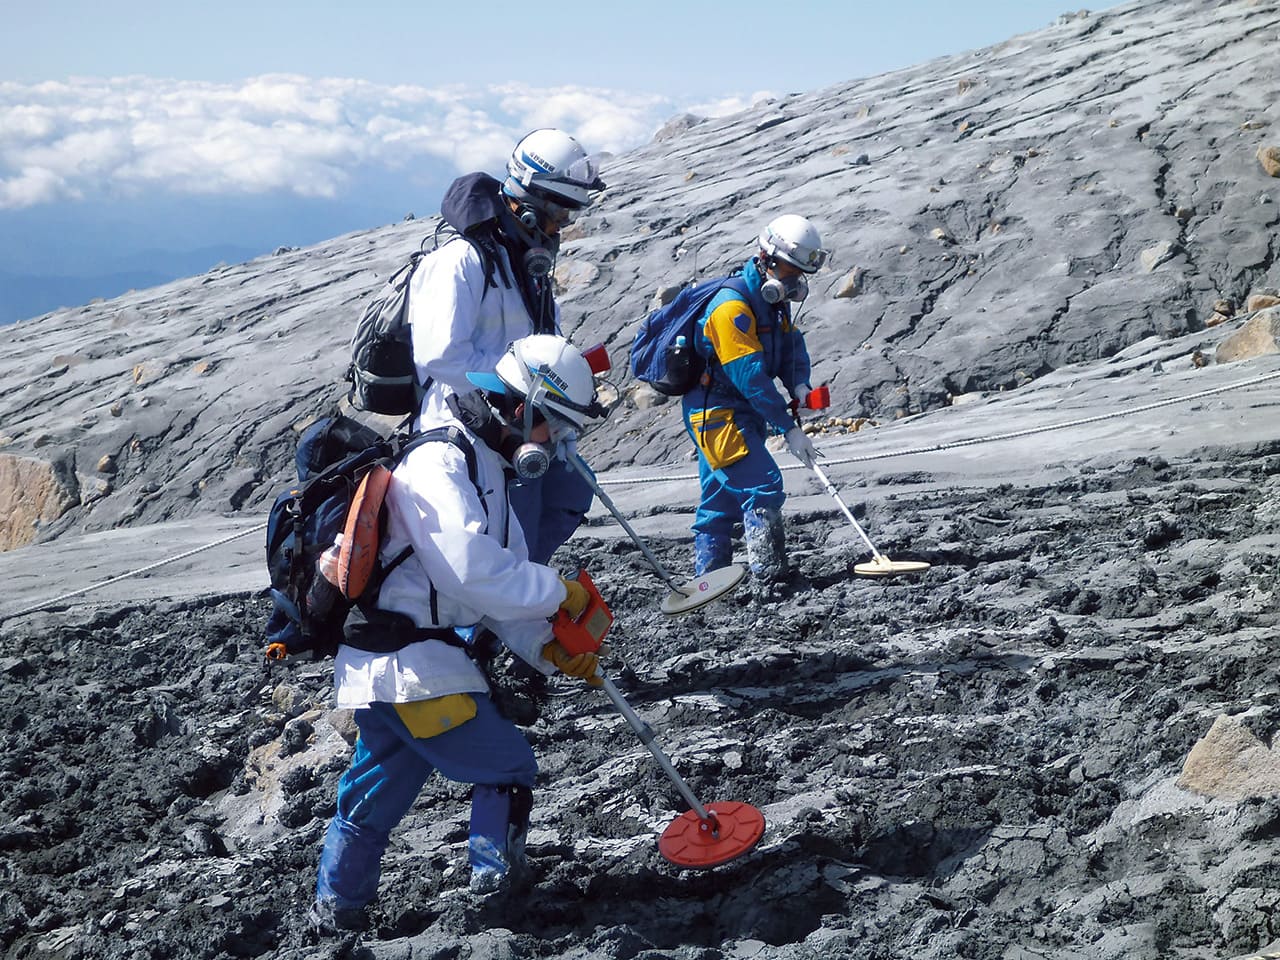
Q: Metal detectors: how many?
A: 3